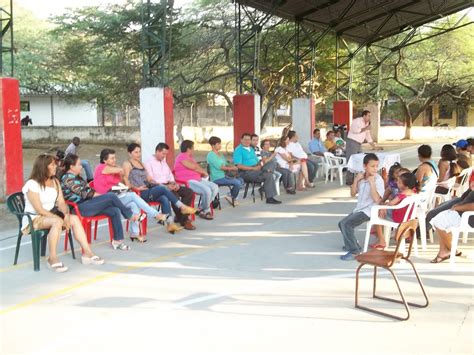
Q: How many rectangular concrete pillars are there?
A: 6